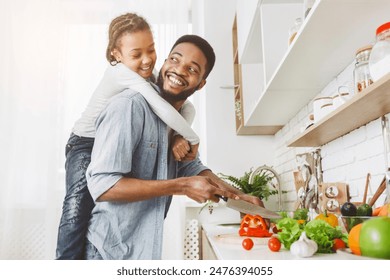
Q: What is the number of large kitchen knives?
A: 1